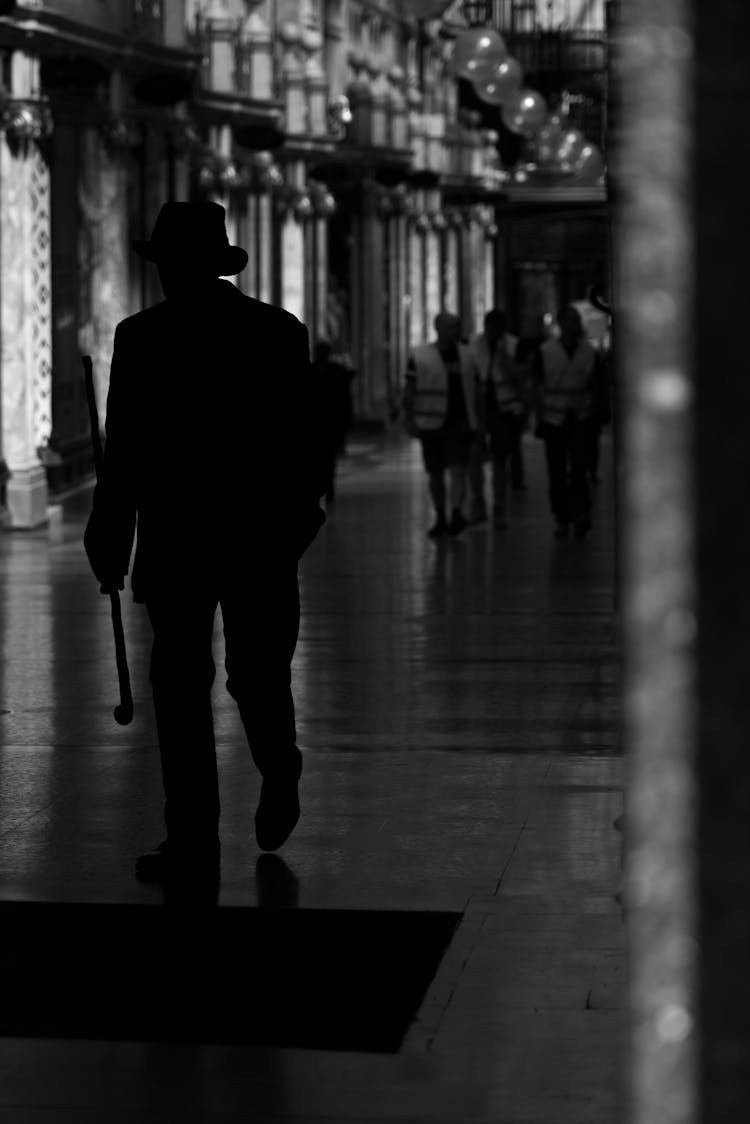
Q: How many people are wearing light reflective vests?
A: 3